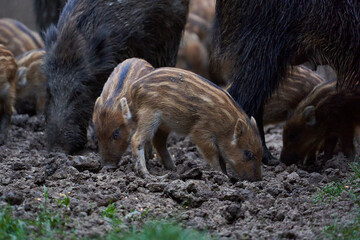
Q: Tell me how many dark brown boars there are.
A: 2